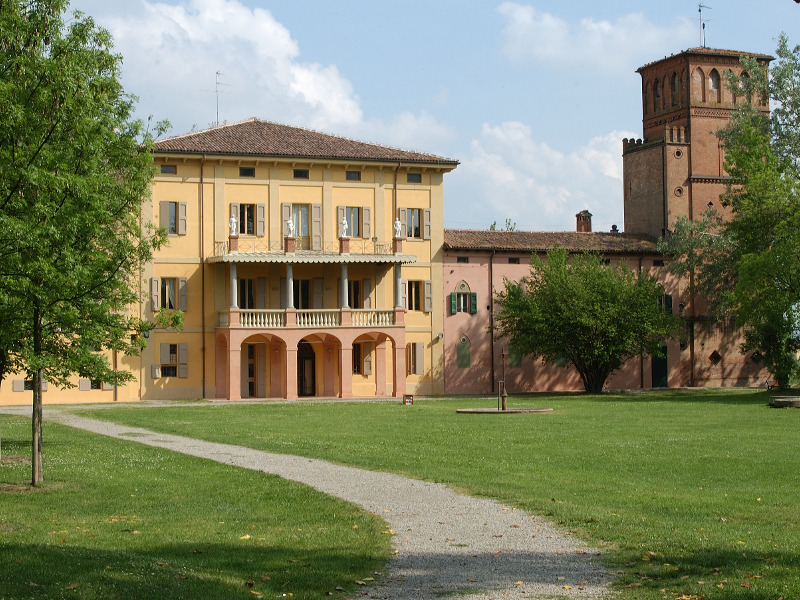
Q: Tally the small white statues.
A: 4